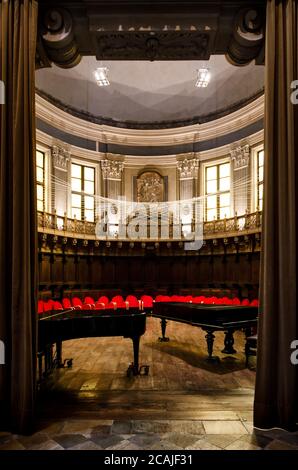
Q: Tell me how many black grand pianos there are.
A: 2